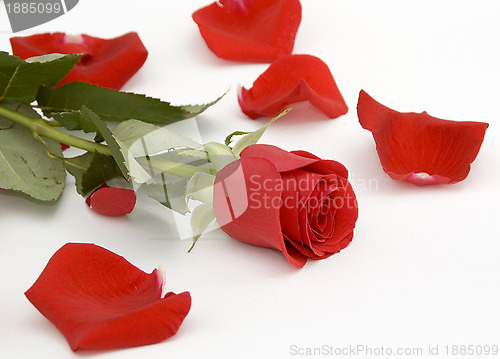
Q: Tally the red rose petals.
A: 6